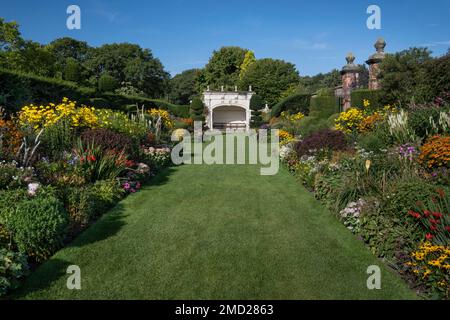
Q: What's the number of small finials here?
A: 4